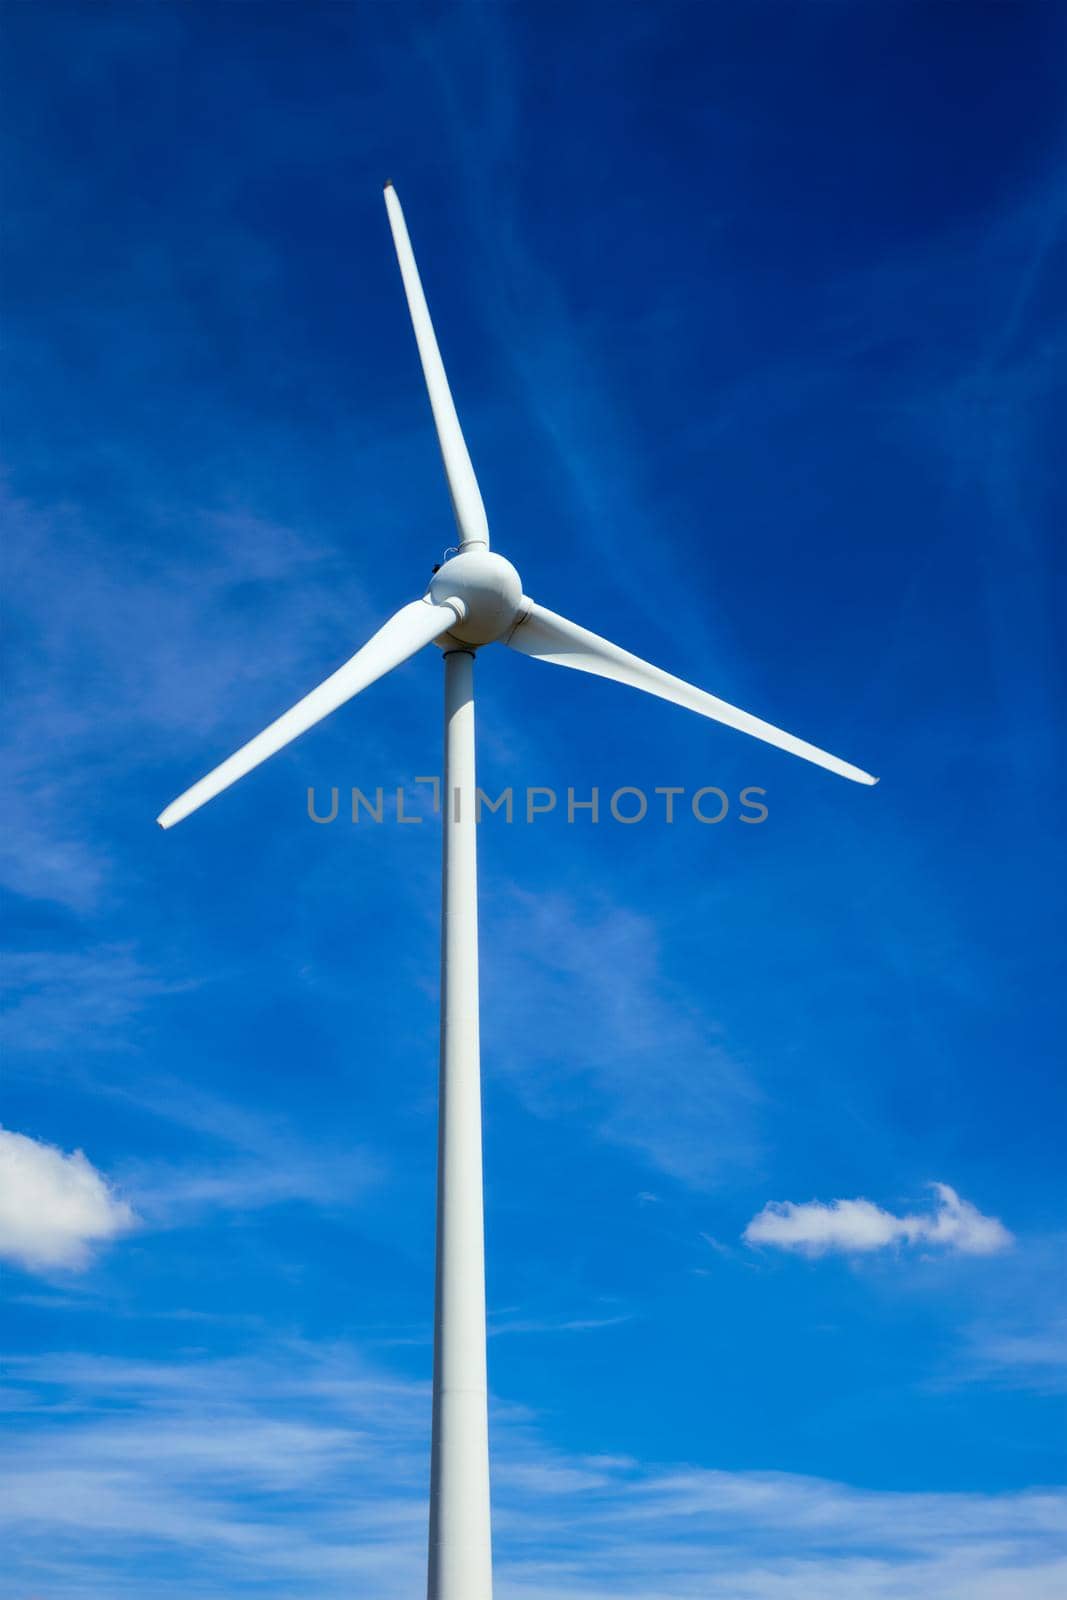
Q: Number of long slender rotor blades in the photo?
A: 3